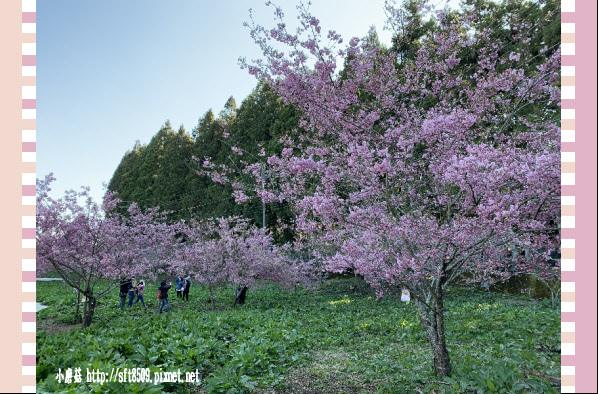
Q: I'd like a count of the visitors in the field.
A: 7